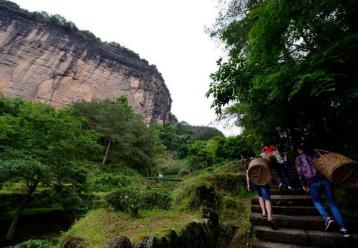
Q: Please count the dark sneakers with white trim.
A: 2